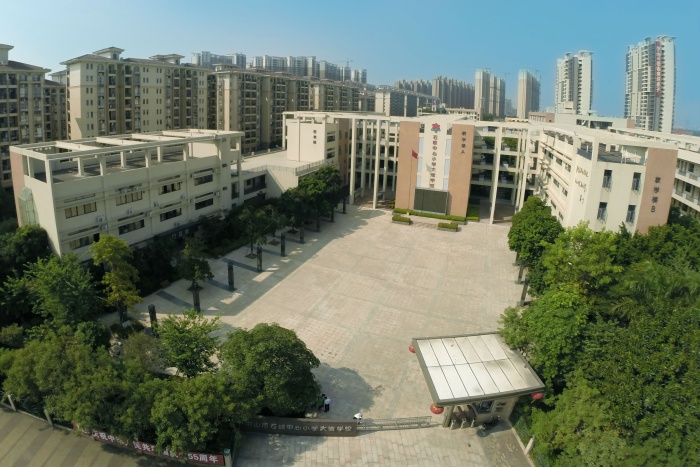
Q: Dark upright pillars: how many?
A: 12